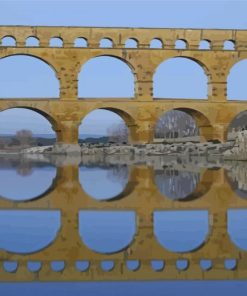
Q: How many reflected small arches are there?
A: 10